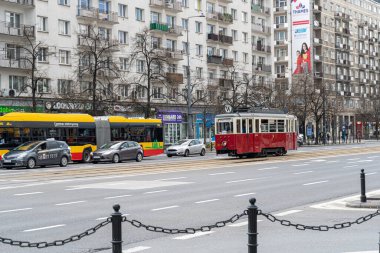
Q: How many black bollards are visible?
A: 3